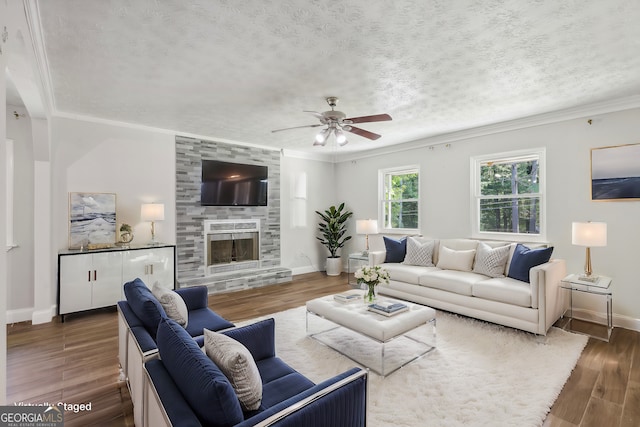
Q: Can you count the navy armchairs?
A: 2